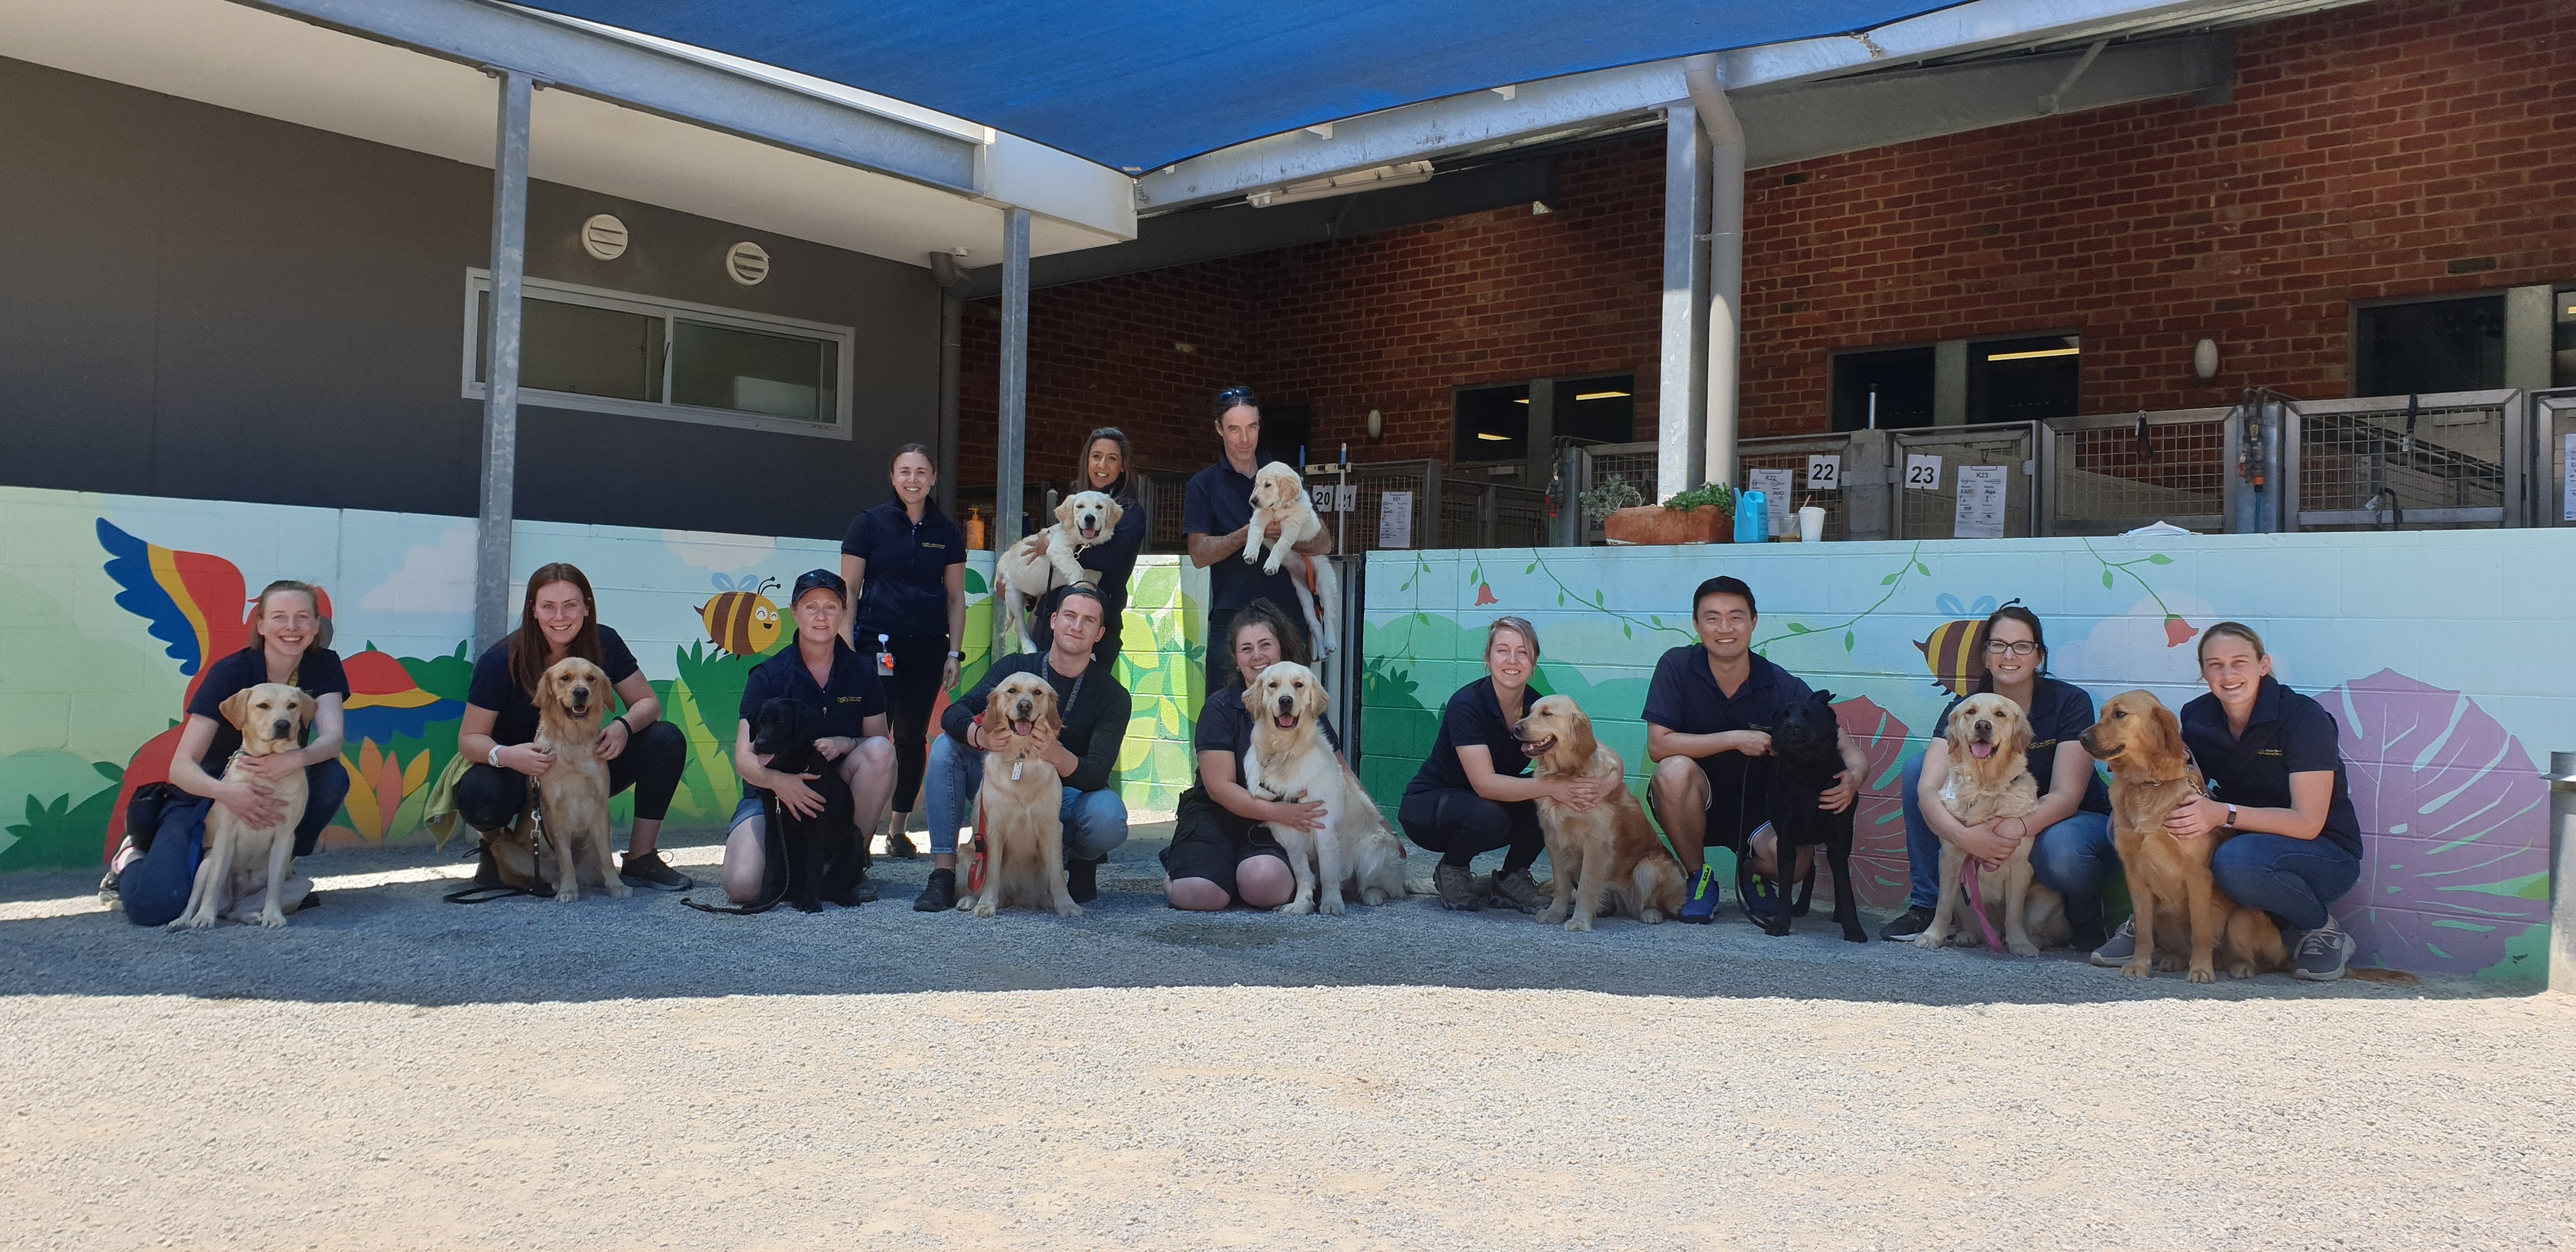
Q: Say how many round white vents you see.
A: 2